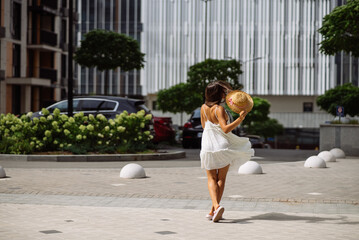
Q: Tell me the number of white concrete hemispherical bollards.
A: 6